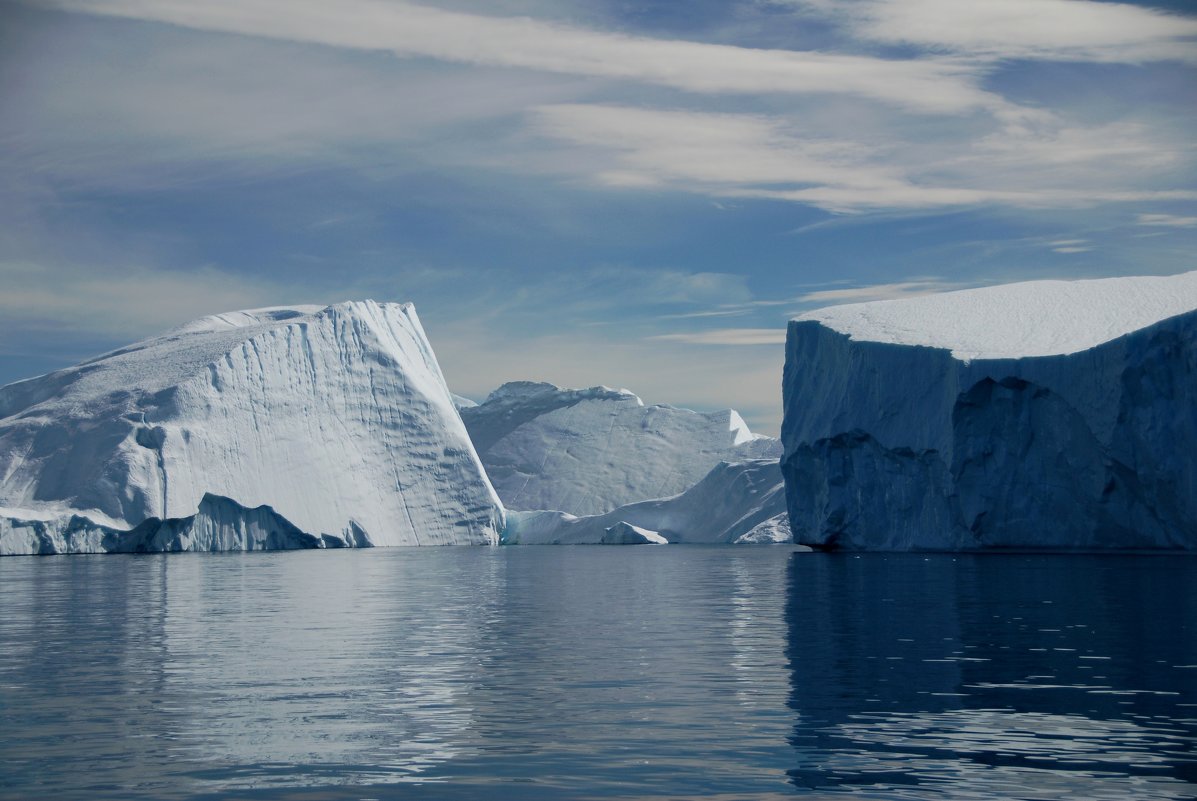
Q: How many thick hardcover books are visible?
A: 0